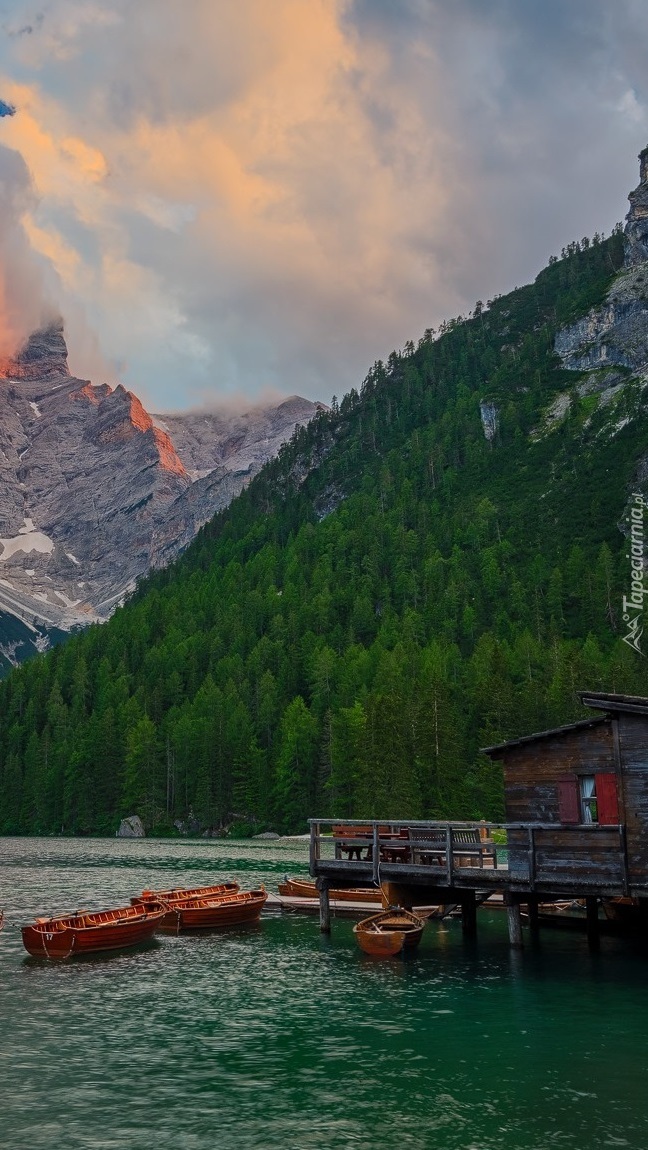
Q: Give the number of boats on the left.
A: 3